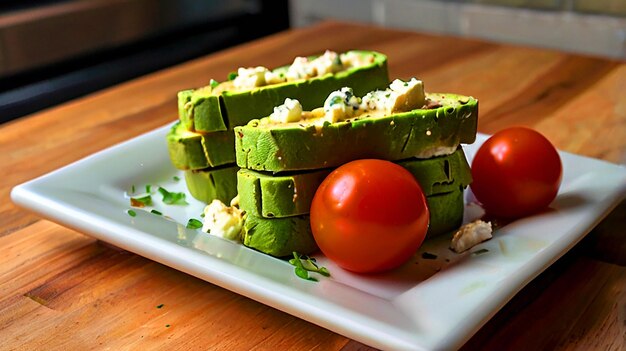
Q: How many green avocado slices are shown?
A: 6